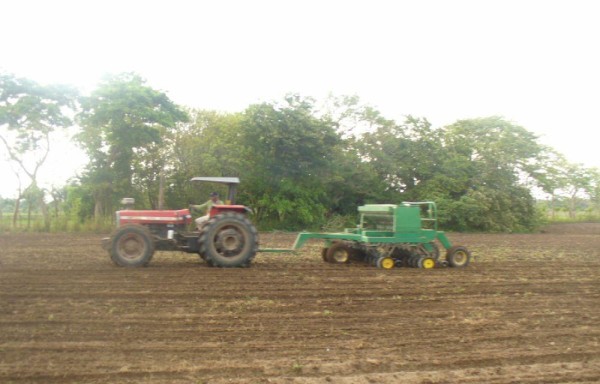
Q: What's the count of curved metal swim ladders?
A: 0